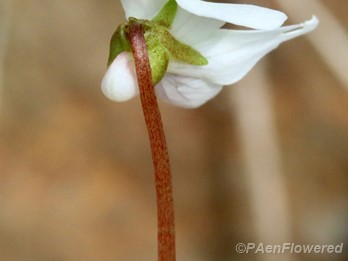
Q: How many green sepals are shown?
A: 4